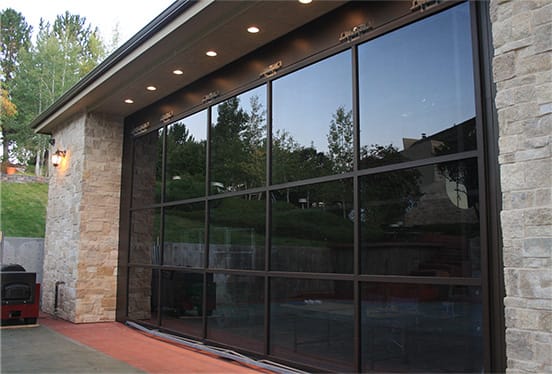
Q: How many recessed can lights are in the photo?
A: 6